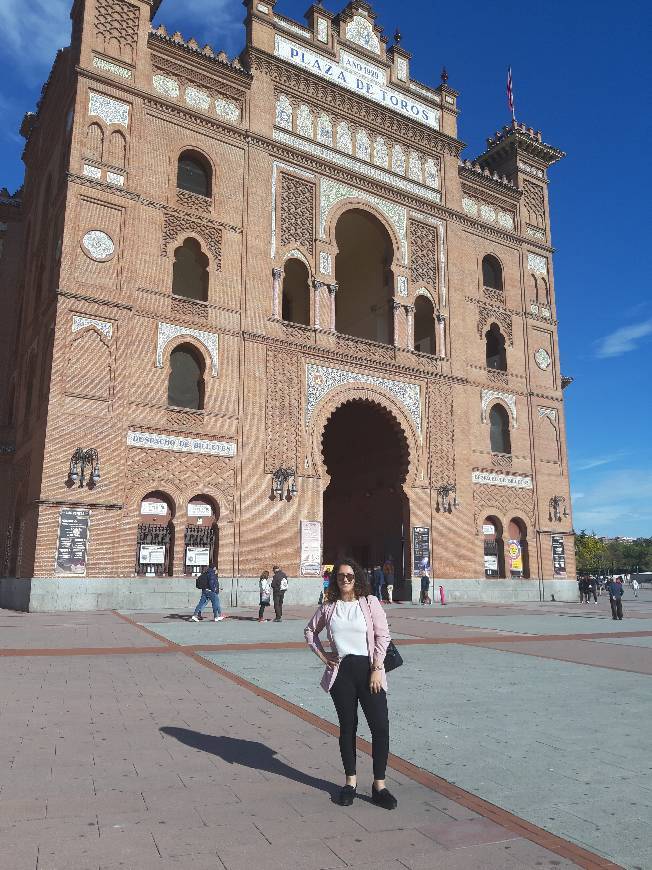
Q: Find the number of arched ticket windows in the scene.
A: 4